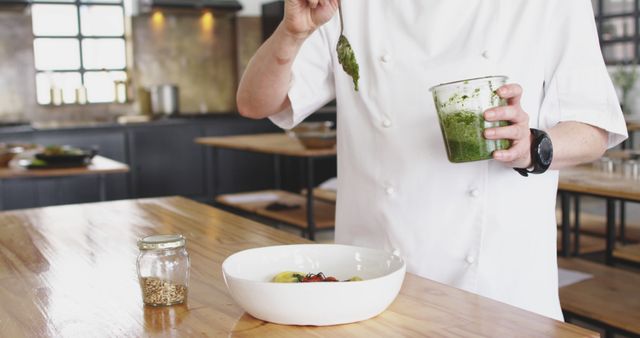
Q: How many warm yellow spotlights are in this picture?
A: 2